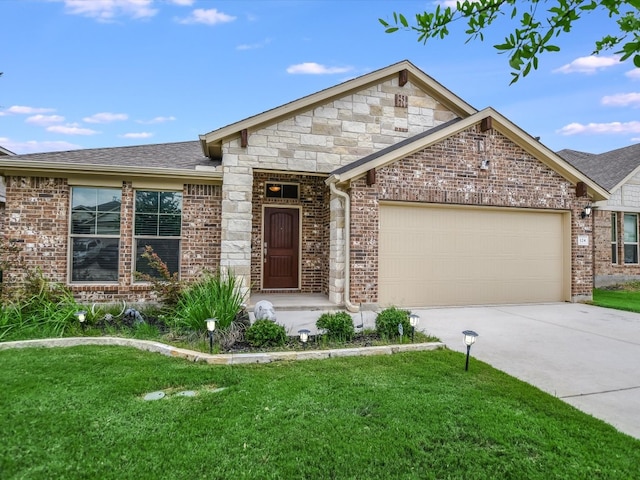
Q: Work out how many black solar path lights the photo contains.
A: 5